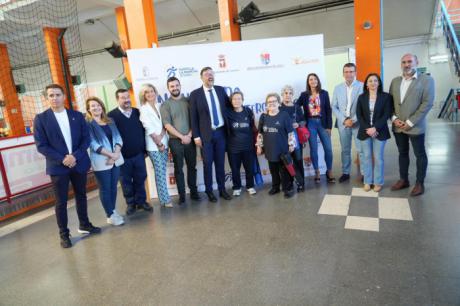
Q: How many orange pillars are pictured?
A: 6